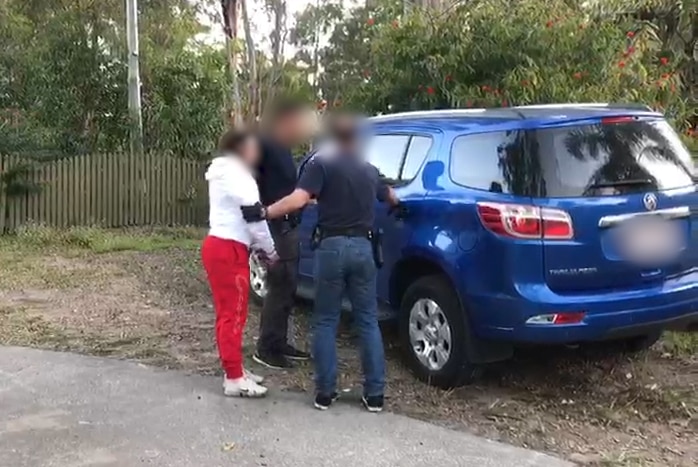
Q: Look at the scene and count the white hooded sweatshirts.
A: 1